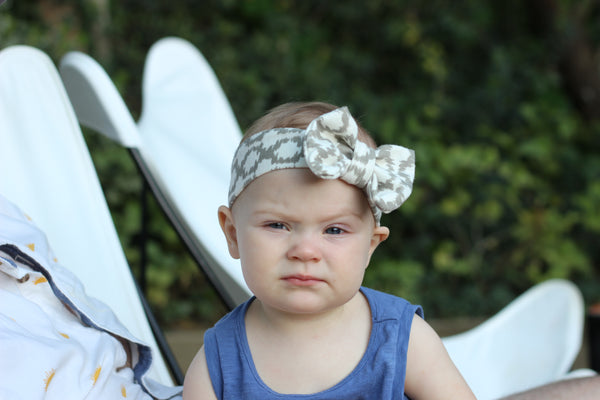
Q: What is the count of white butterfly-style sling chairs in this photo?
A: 2